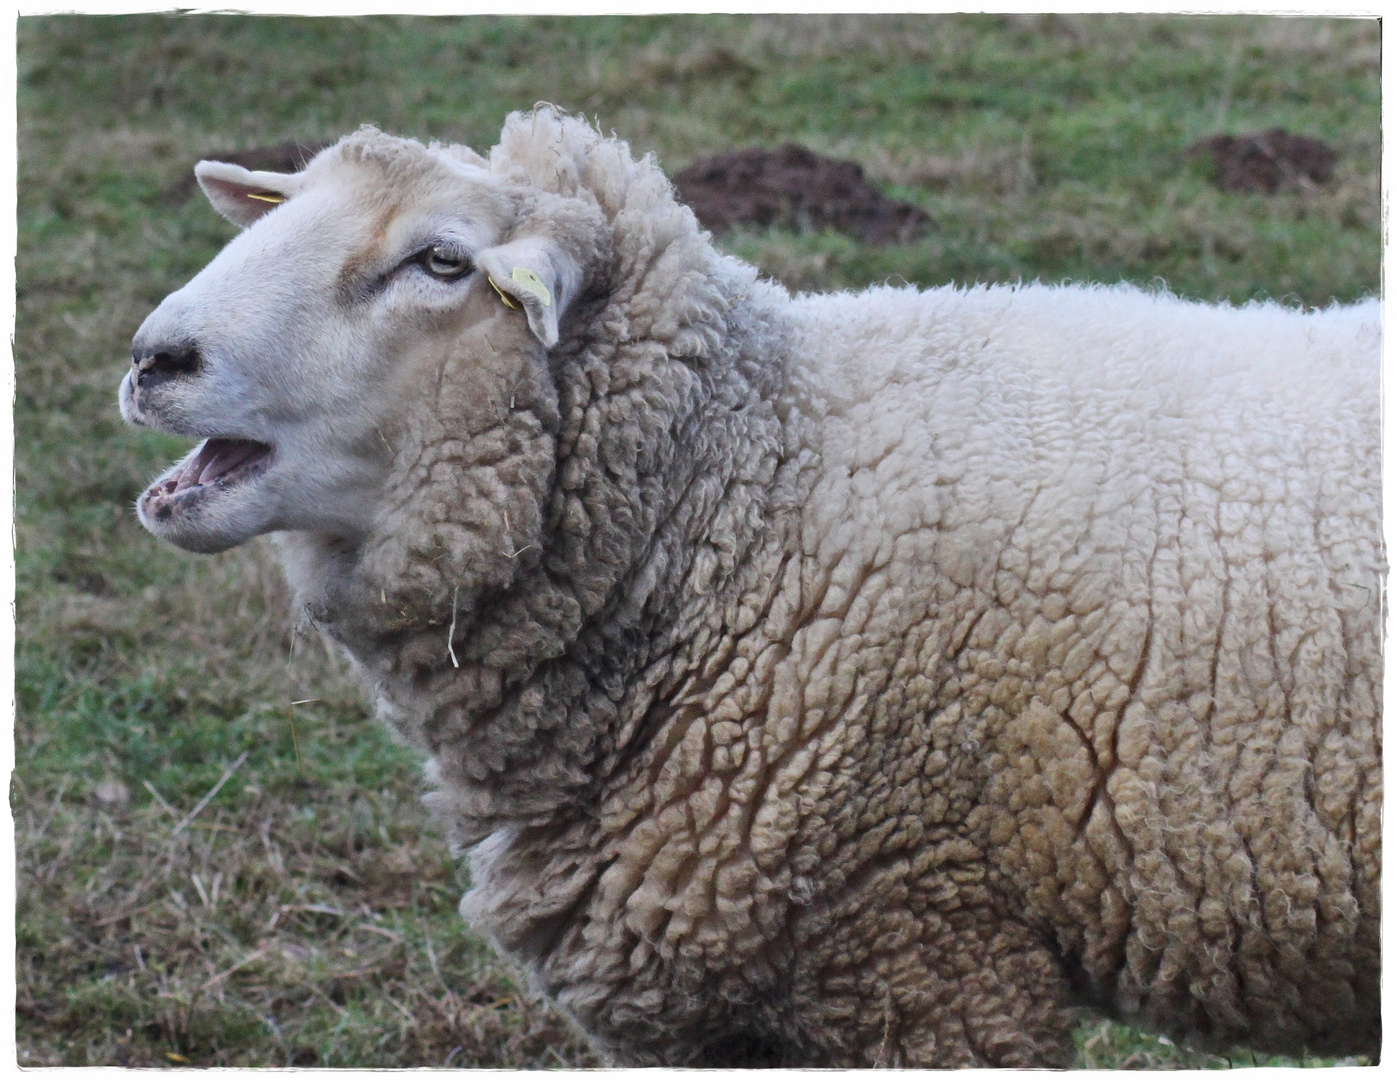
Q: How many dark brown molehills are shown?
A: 3